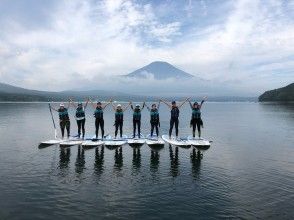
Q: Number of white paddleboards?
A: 8